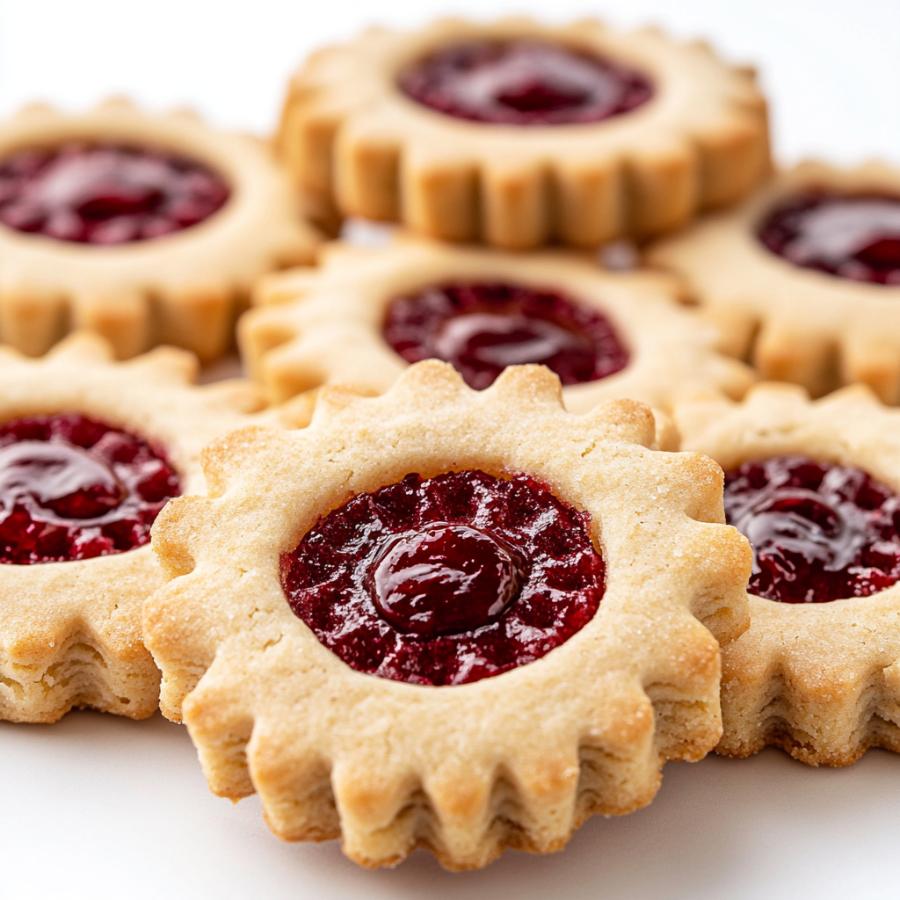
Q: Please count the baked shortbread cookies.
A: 7